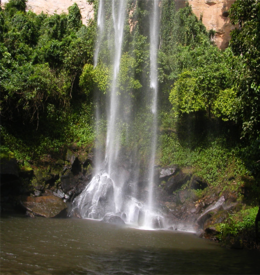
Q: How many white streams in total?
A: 3